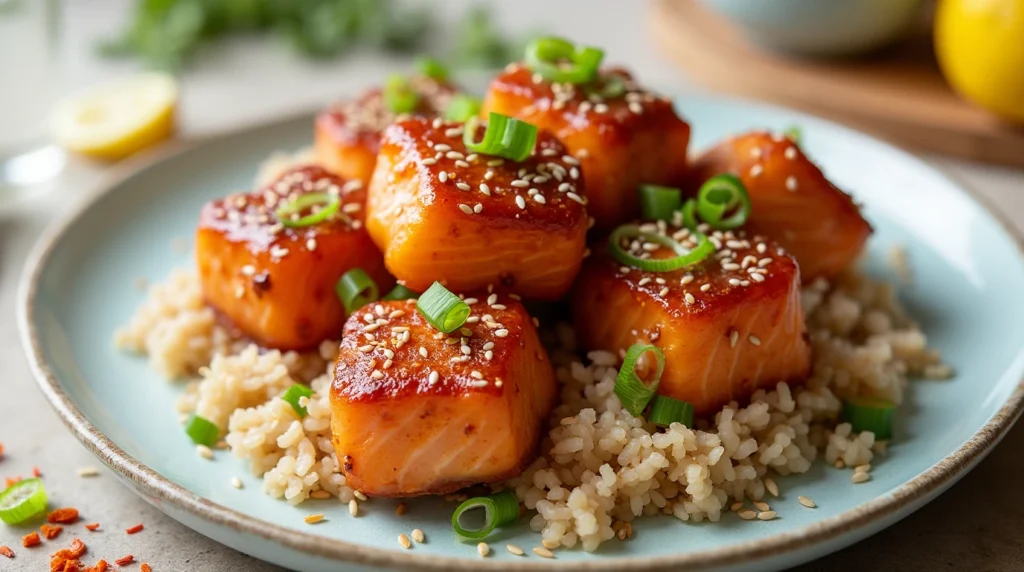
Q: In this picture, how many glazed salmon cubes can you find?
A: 7